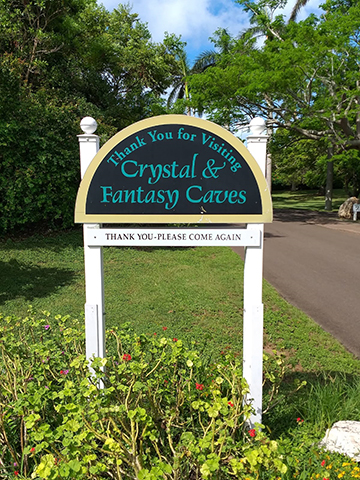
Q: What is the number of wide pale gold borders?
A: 1